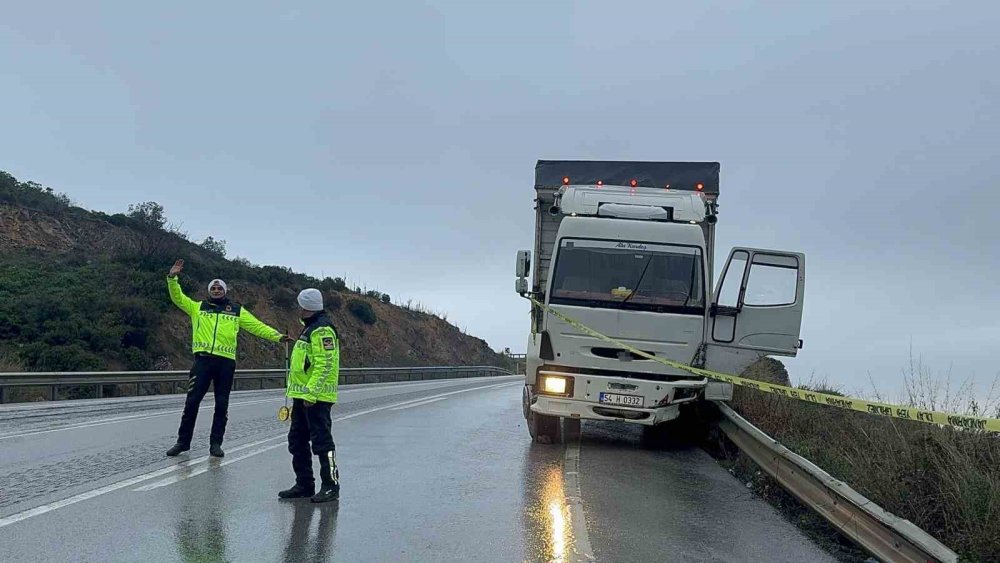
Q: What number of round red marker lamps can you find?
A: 5